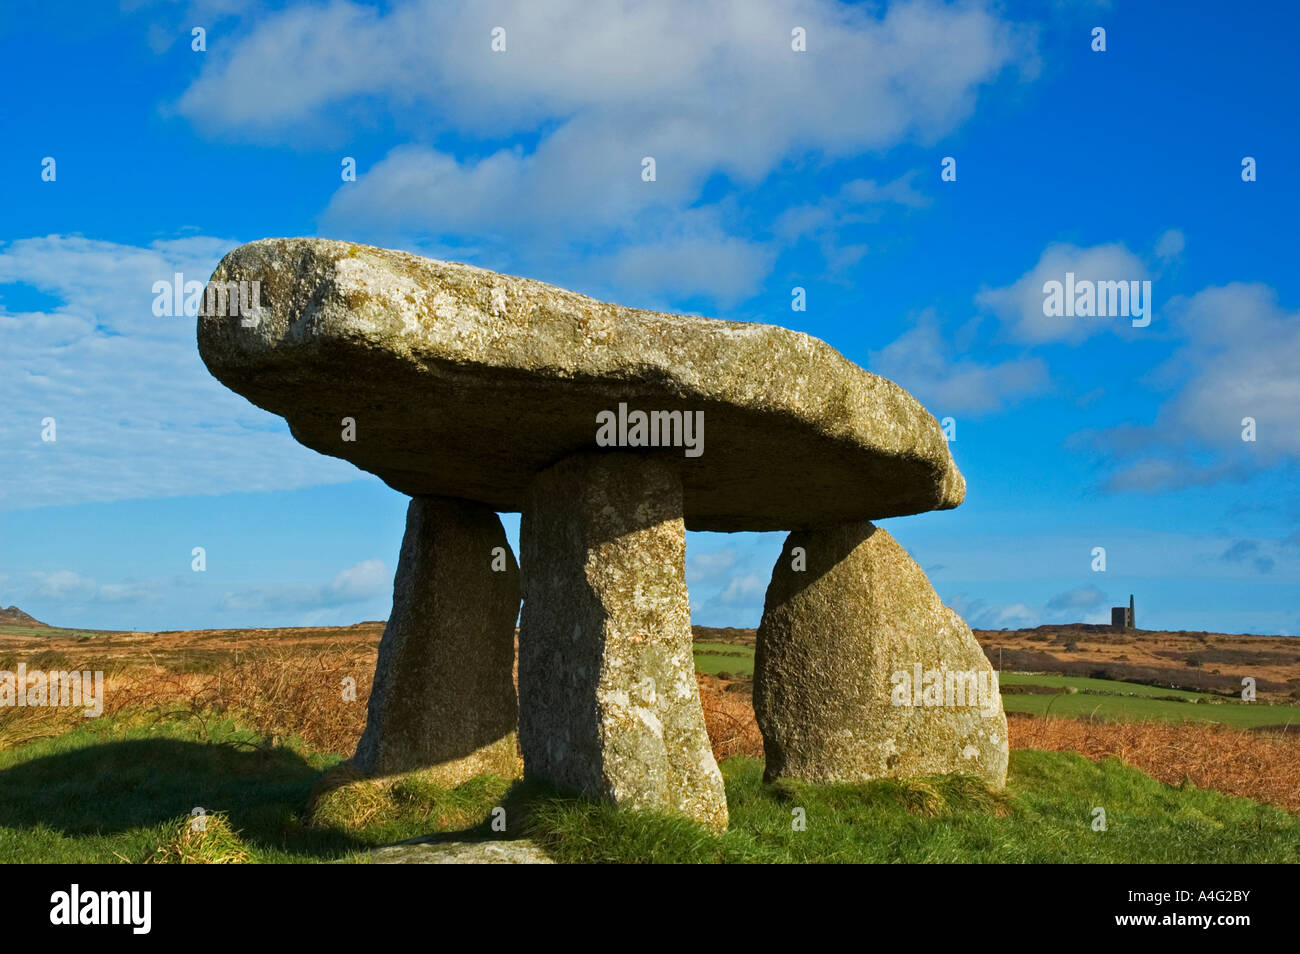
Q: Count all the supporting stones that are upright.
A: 3